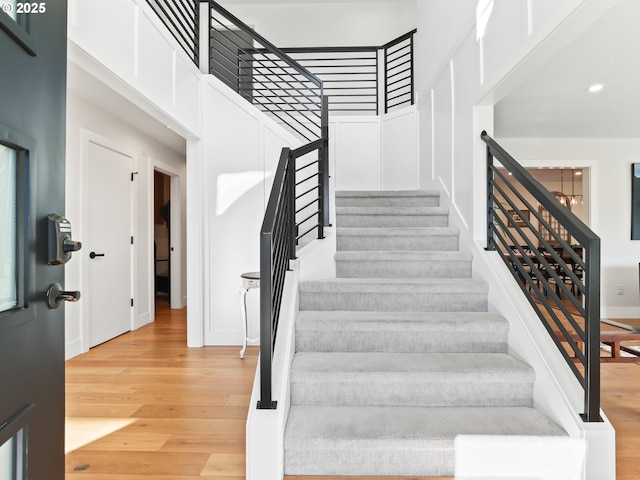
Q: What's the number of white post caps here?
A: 0